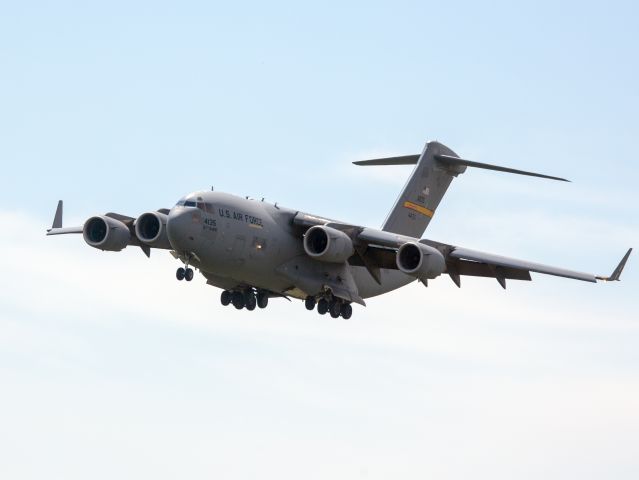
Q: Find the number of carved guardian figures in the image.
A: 0